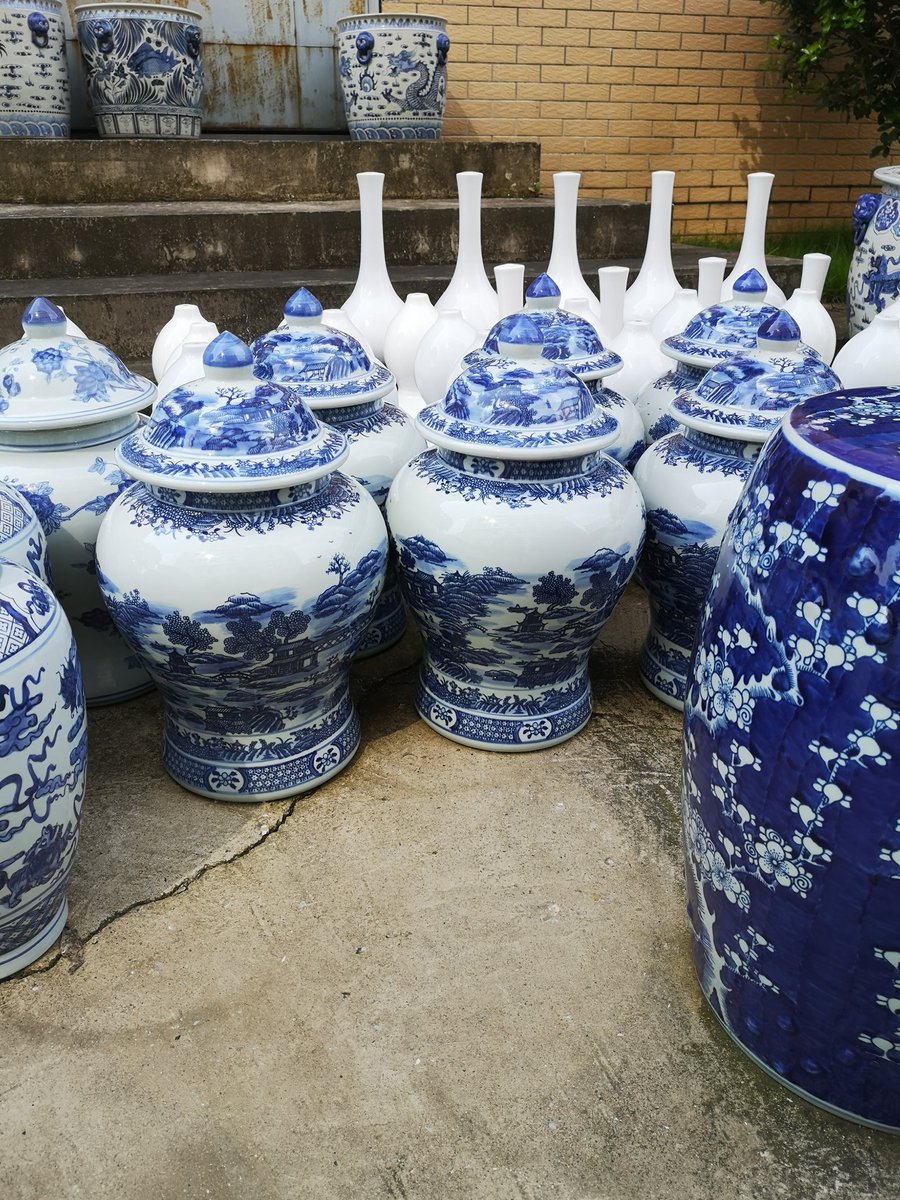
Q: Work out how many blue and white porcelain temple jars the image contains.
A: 7